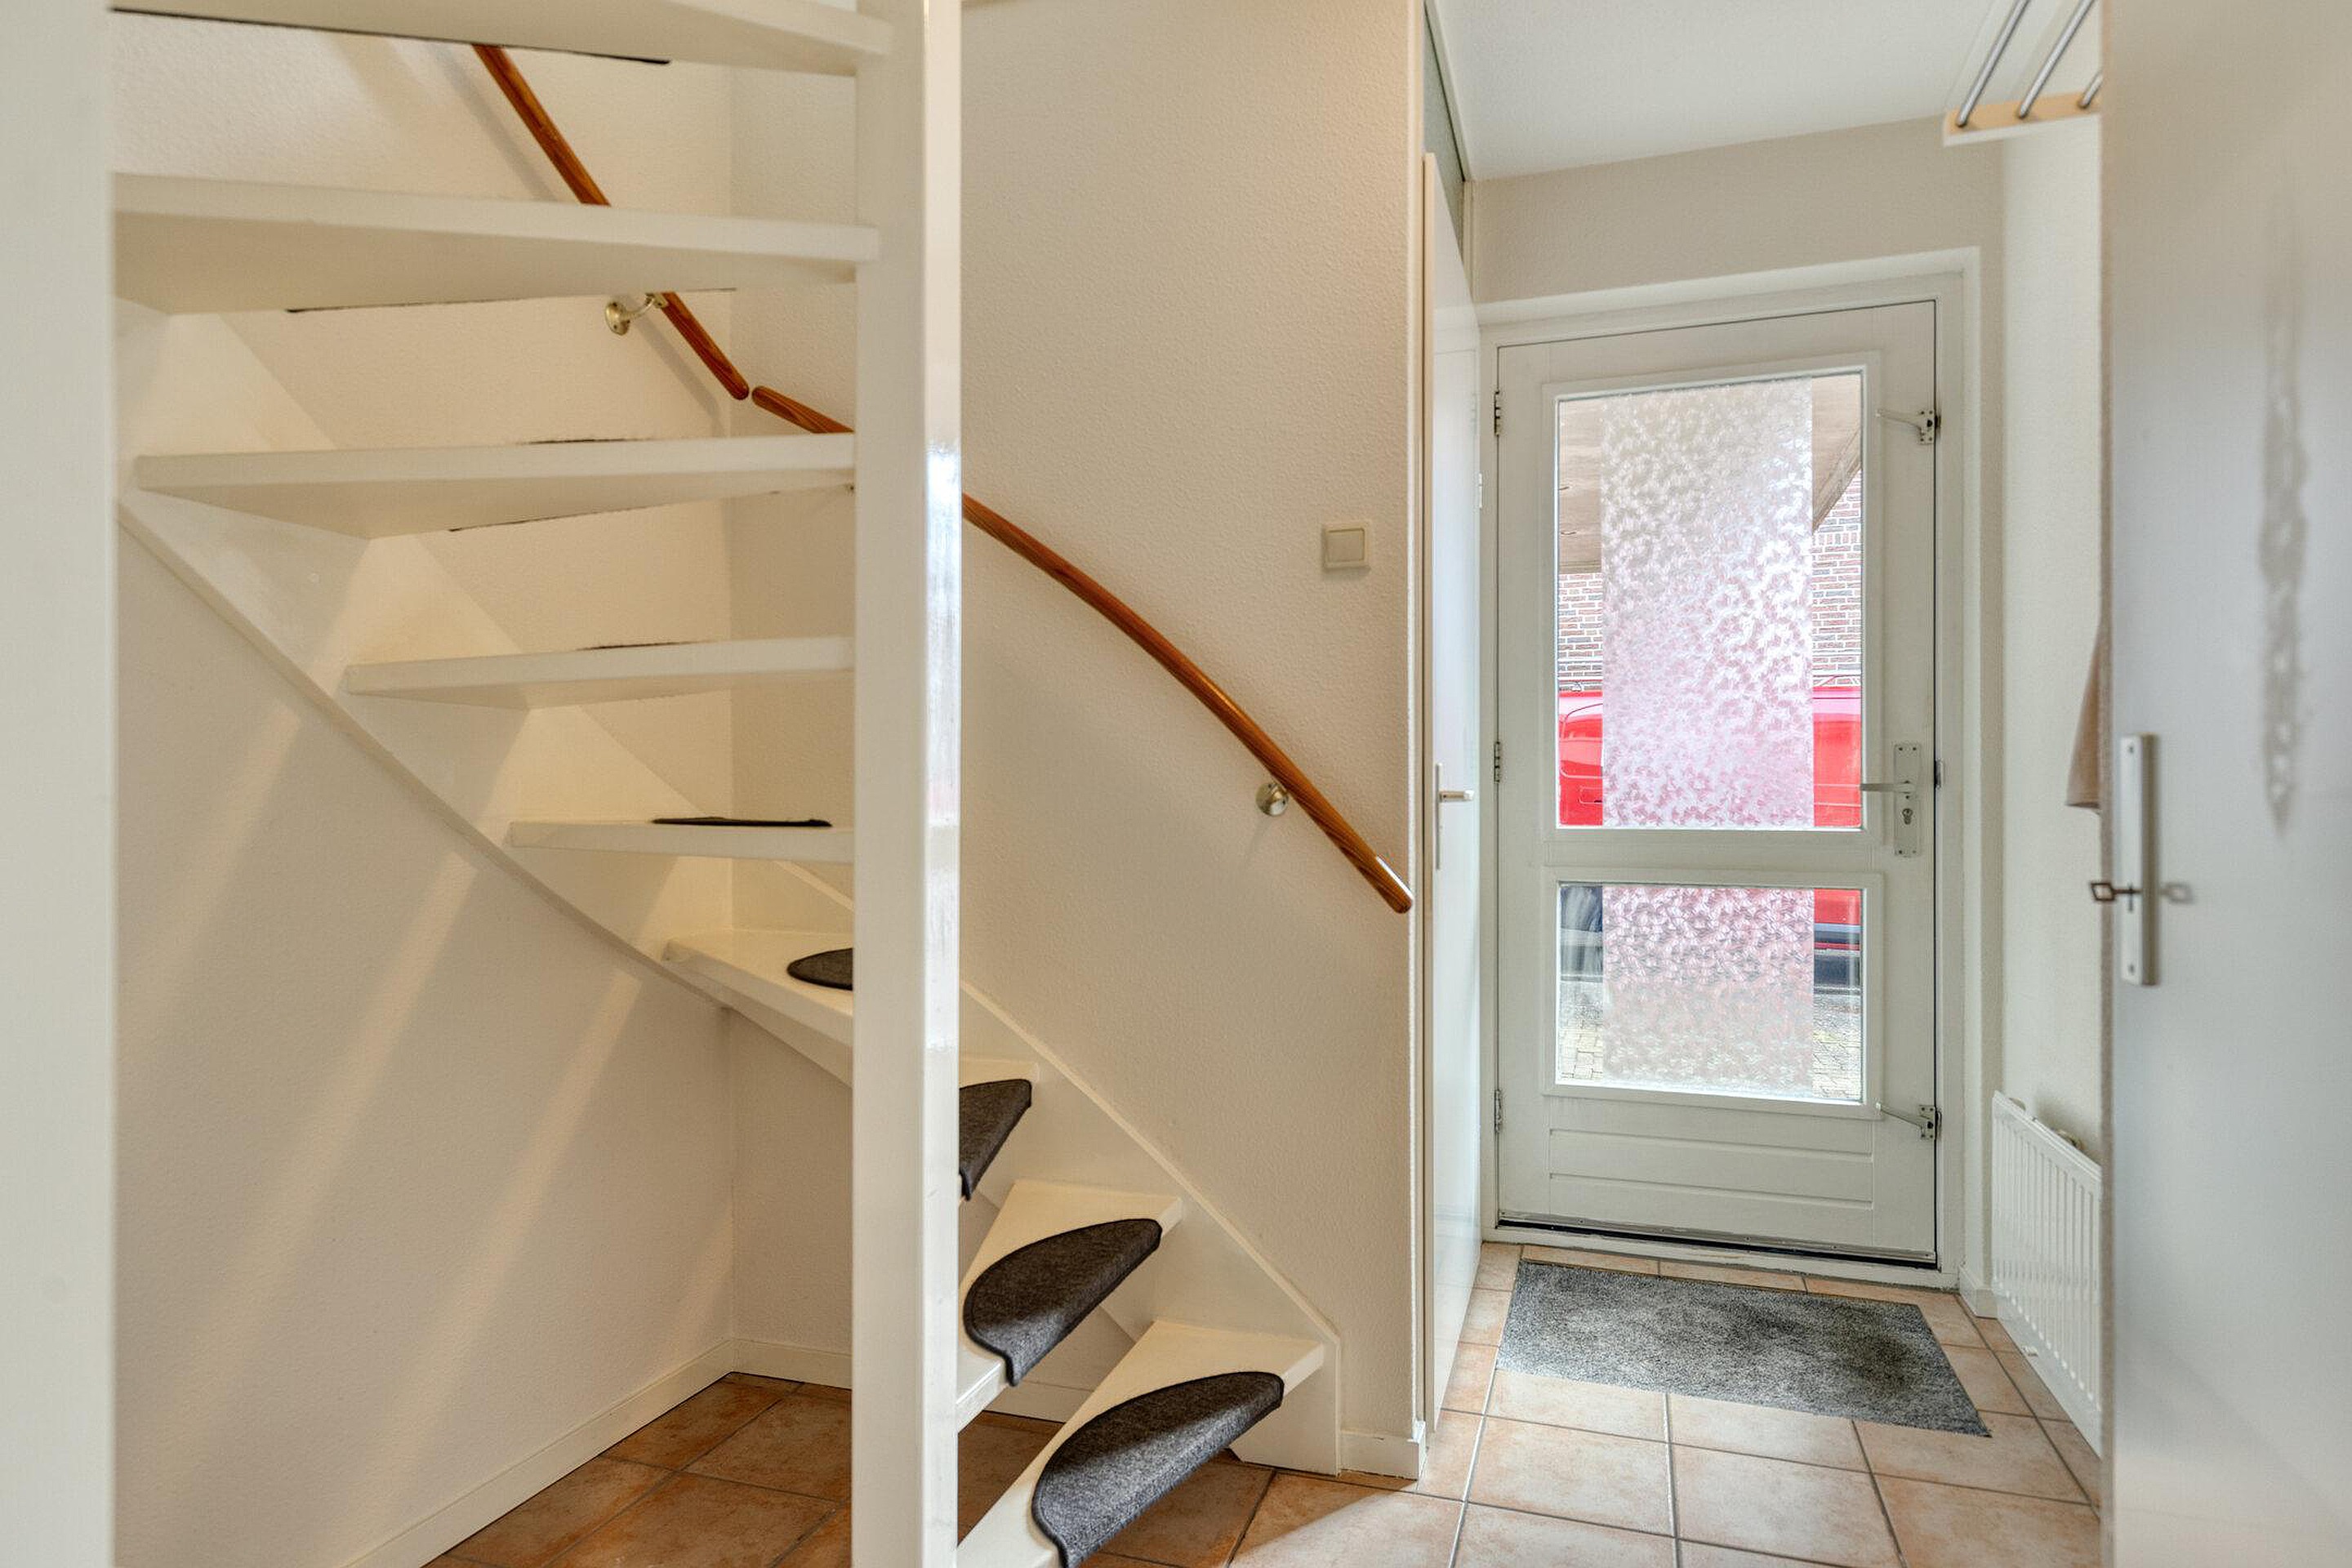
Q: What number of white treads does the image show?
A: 9